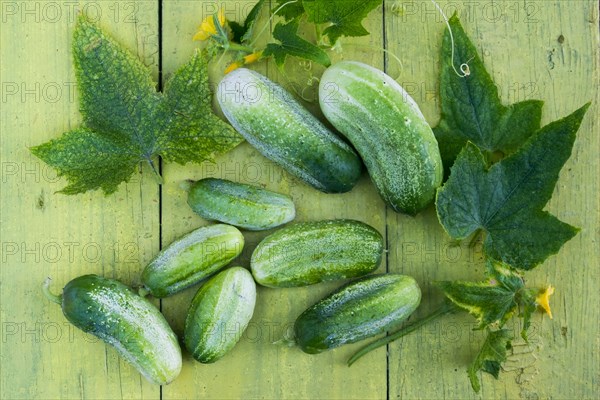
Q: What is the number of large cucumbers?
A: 2